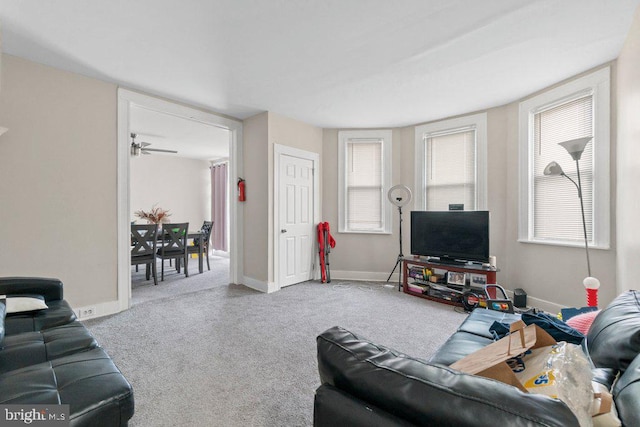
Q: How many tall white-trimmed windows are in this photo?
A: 3